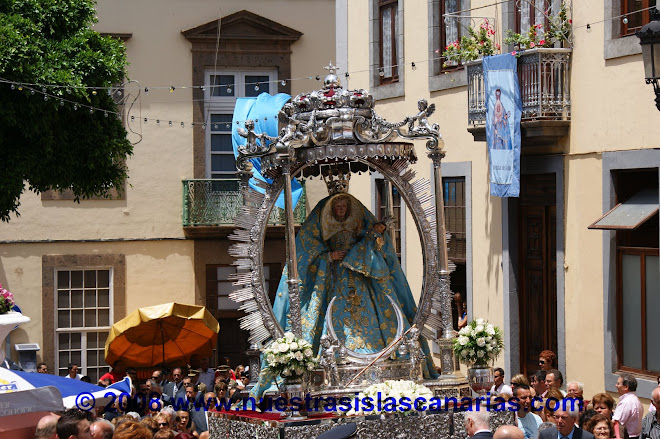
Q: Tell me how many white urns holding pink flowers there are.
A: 1